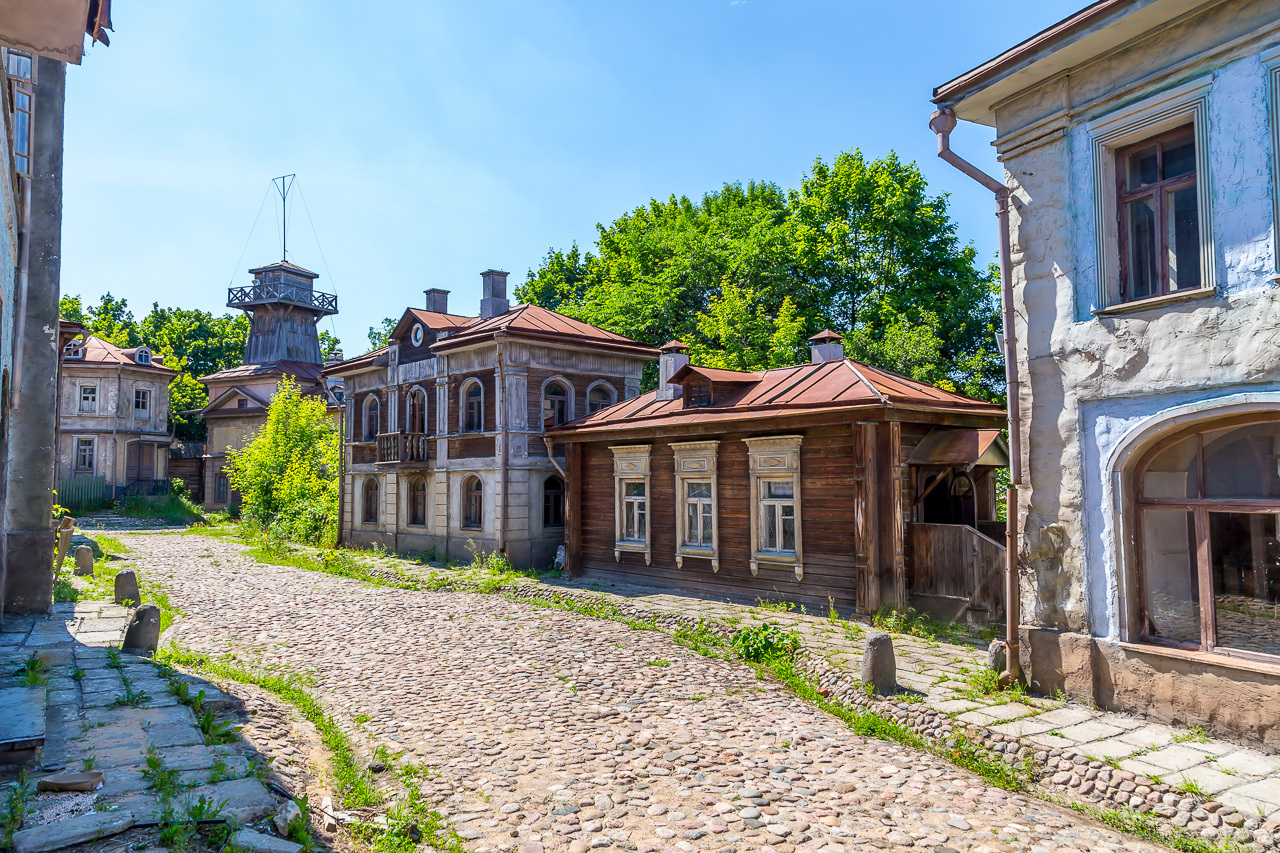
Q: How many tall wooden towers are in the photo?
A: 1